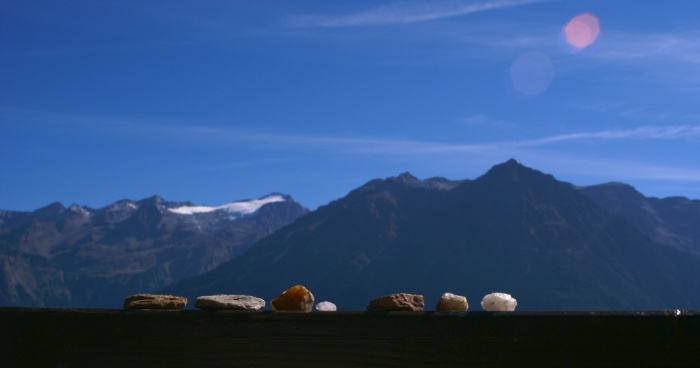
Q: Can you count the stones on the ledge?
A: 7